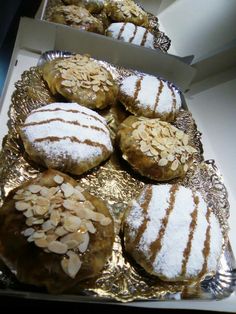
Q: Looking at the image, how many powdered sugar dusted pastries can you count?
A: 4